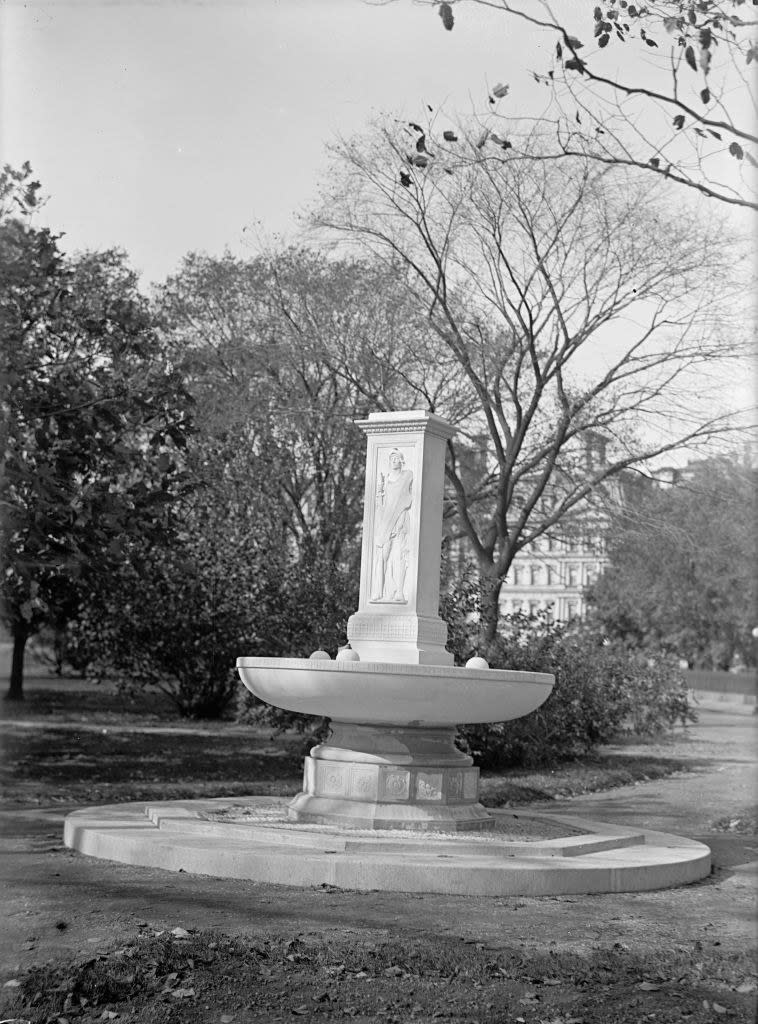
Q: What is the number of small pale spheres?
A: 3